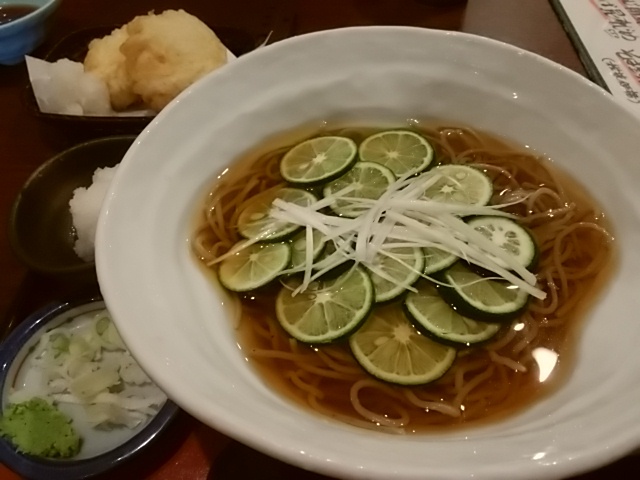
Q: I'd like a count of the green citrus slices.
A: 14